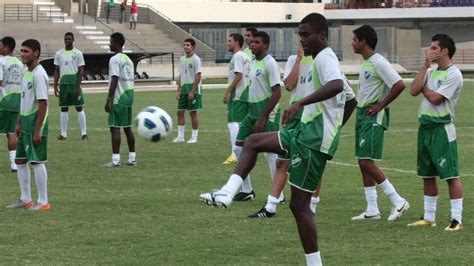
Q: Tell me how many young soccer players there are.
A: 12